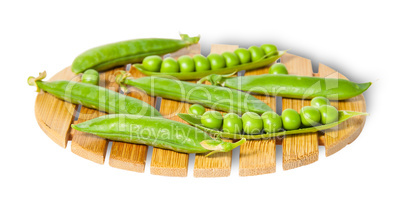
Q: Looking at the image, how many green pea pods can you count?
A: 7